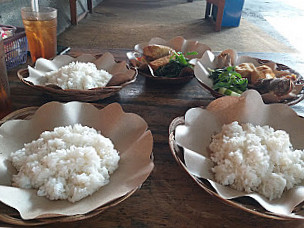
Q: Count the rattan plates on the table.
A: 5